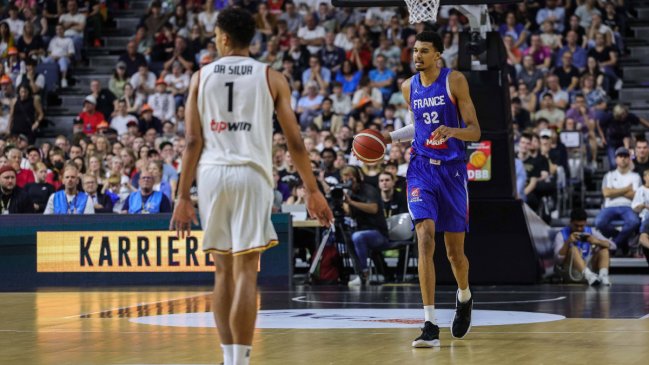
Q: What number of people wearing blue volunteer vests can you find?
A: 3